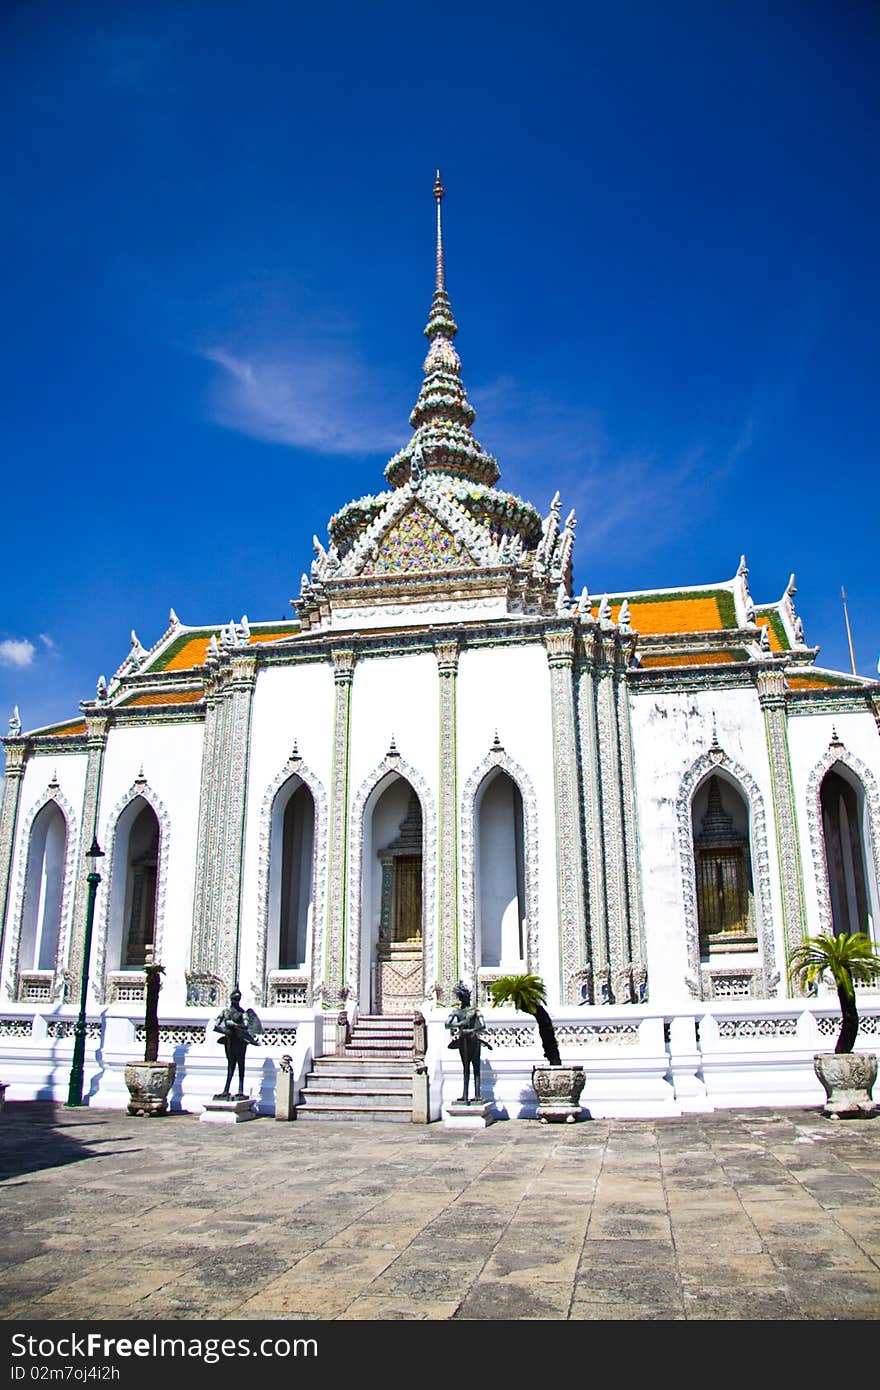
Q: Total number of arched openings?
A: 7